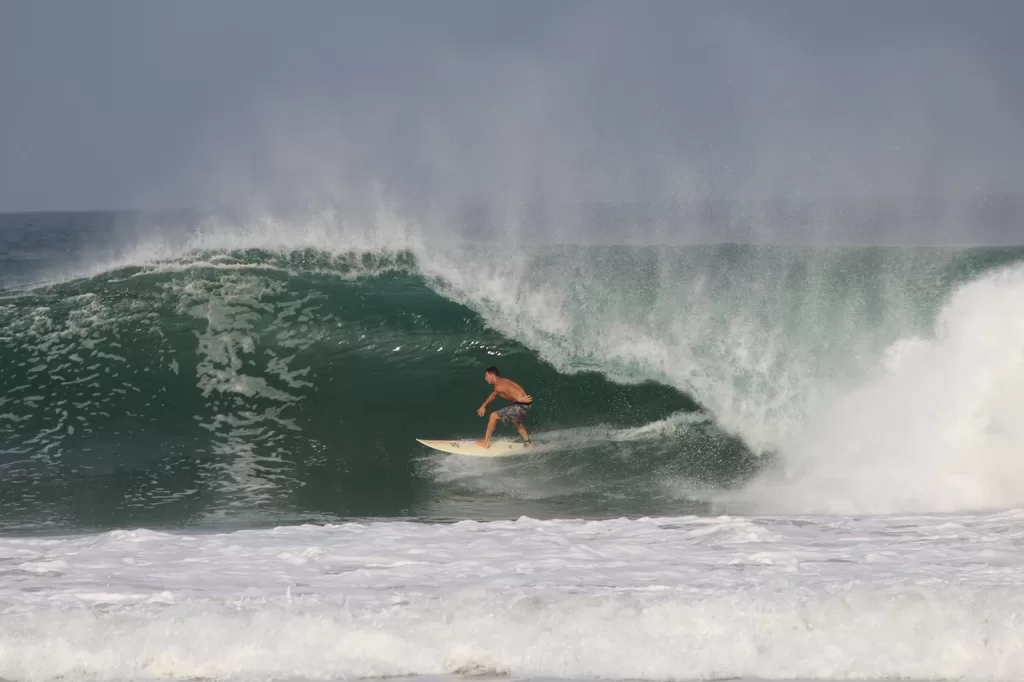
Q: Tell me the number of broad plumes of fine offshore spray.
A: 1